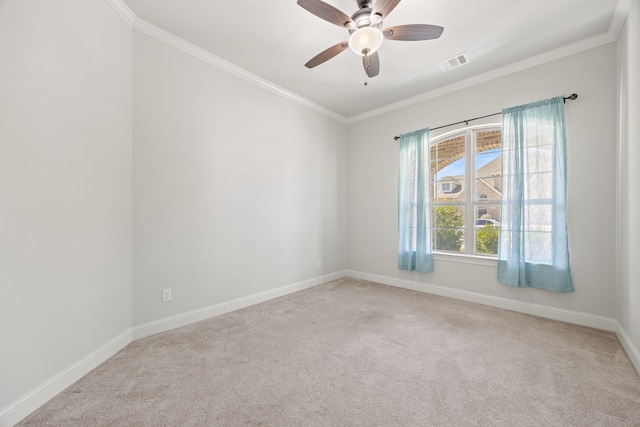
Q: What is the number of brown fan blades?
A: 5